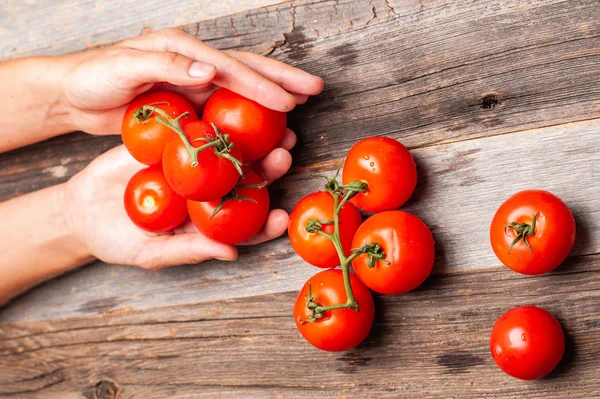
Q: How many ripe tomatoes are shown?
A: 11